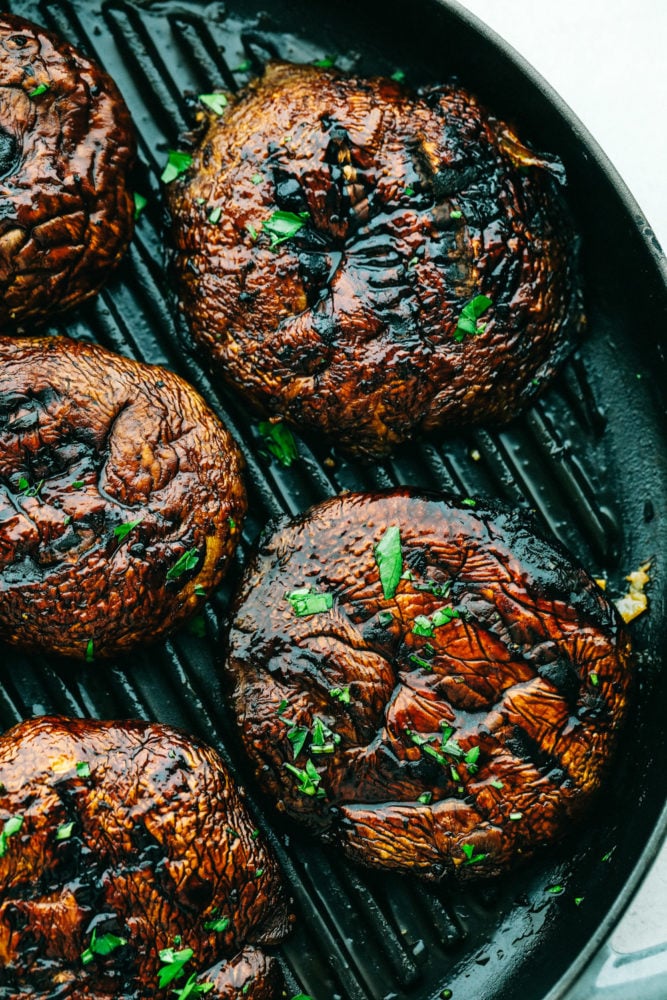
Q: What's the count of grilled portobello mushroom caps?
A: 5